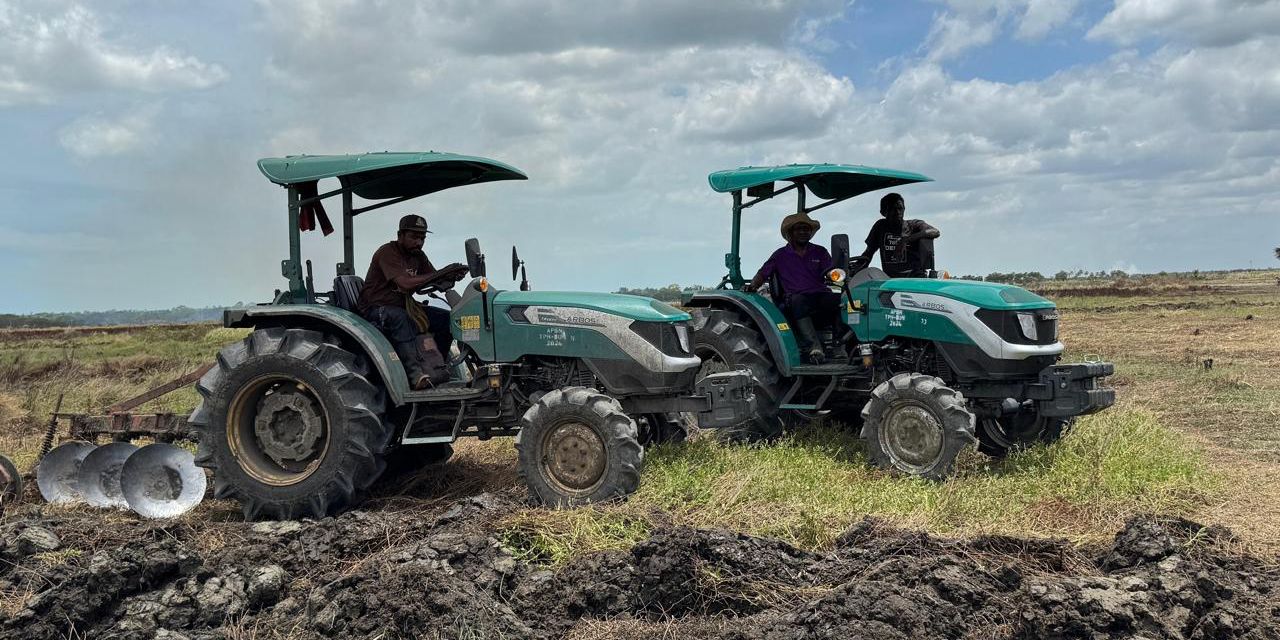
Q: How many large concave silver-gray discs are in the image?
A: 3